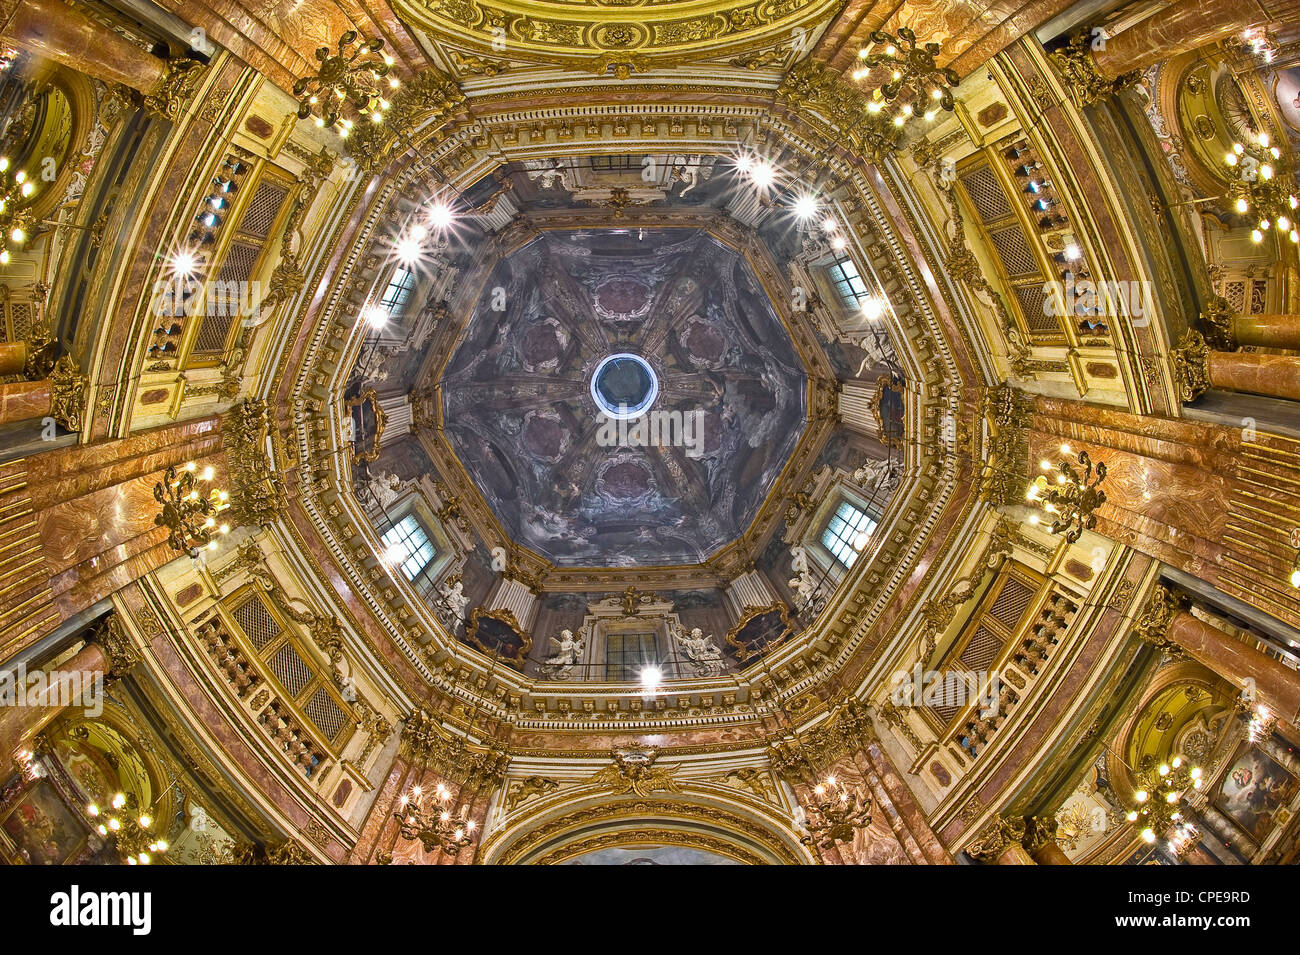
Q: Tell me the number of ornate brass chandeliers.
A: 10